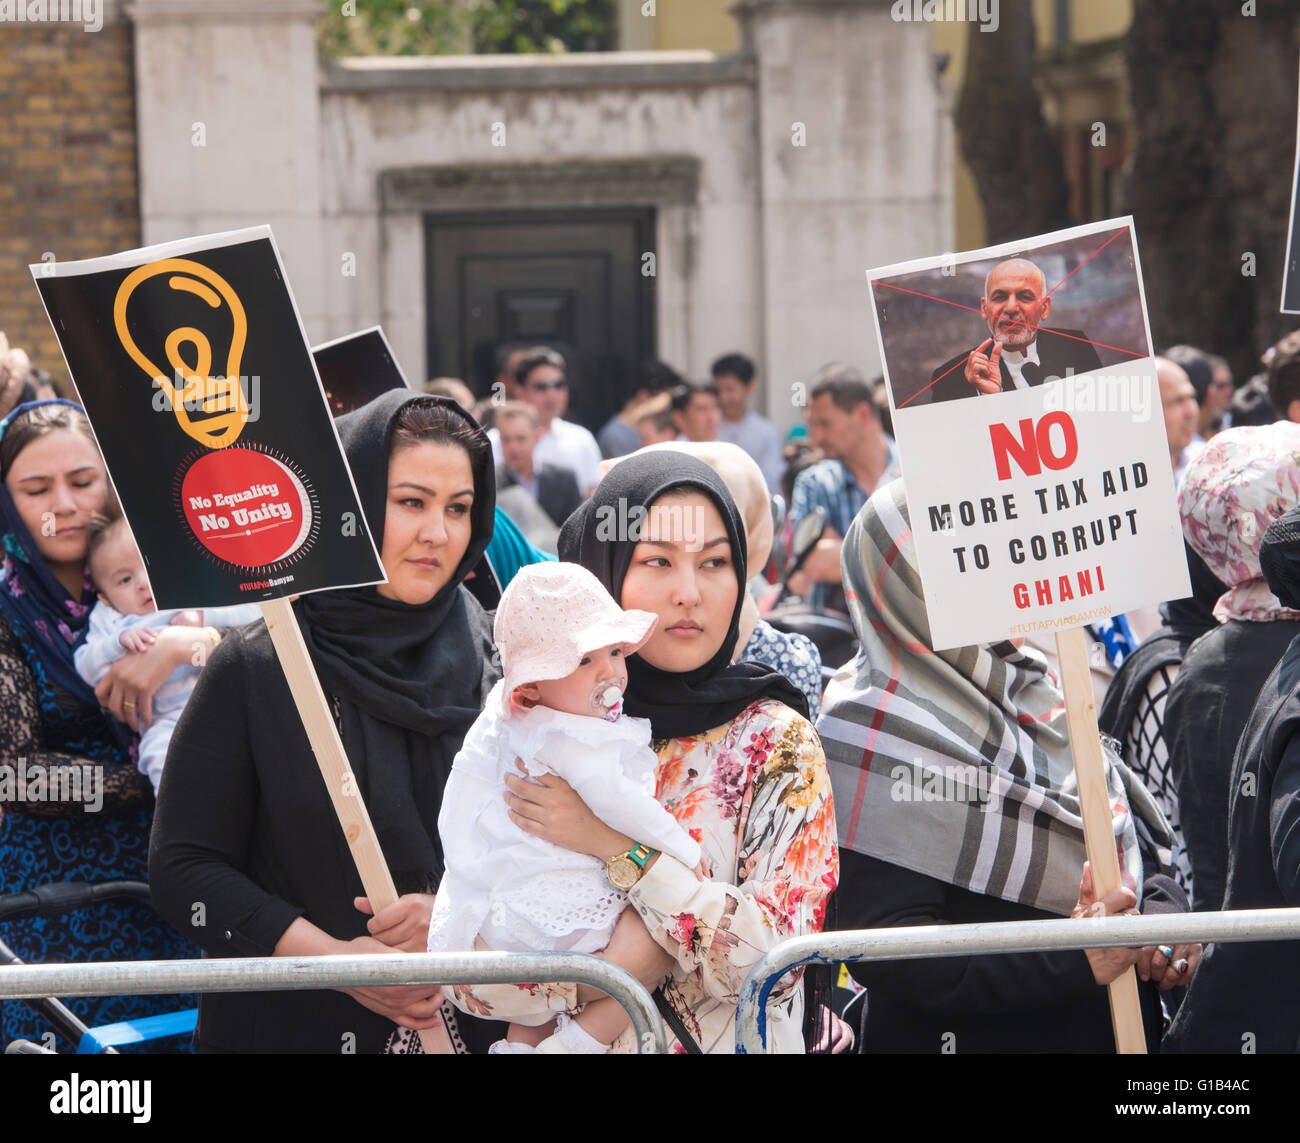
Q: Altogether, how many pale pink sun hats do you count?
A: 1